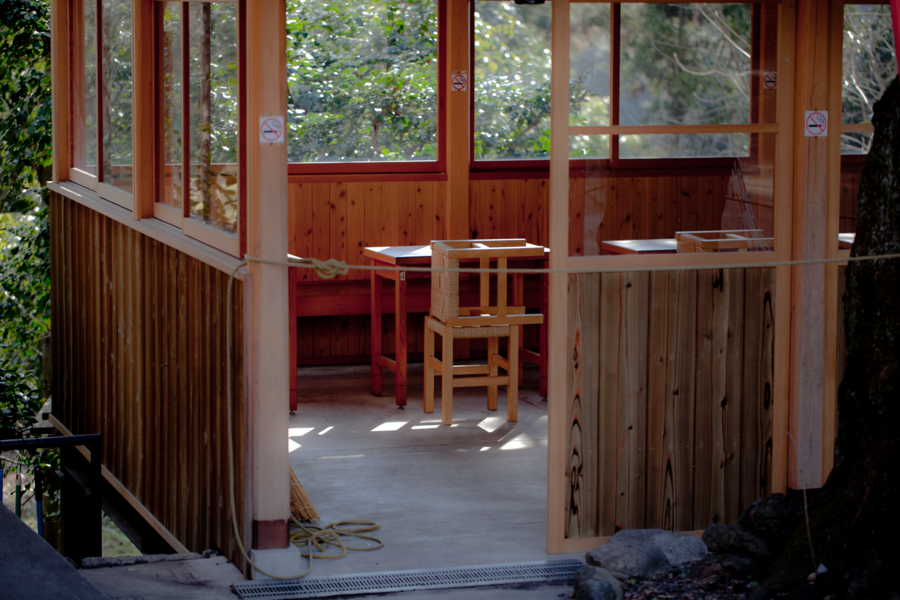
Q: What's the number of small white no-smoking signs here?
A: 4